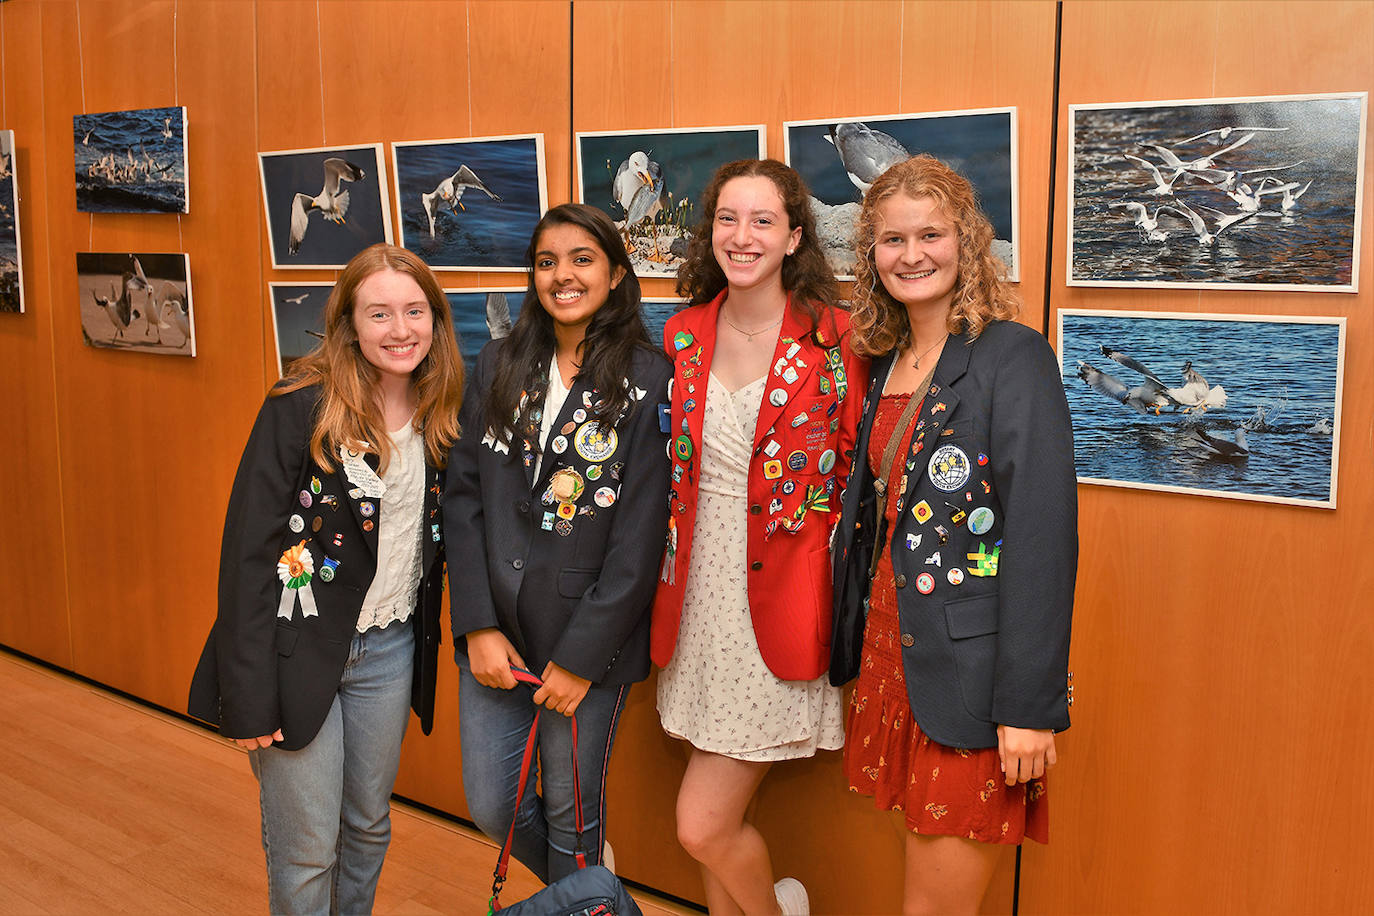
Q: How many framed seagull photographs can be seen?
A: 12